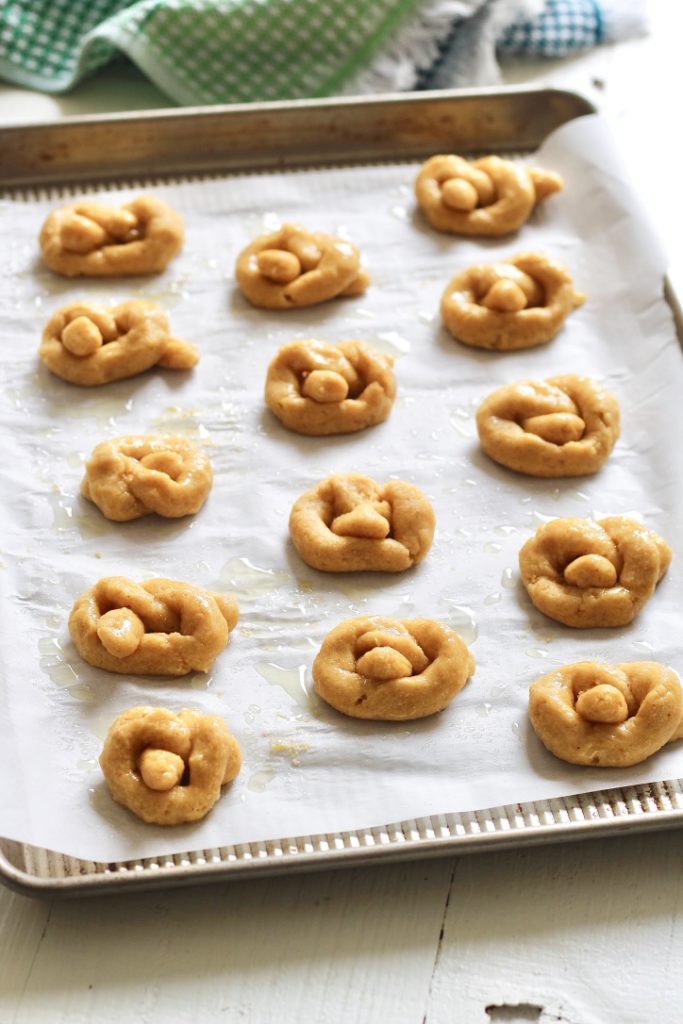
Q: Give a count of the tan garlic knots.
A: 14